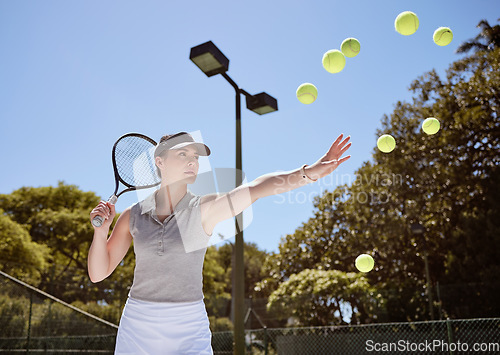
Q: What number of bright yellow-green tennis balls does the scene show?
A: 8